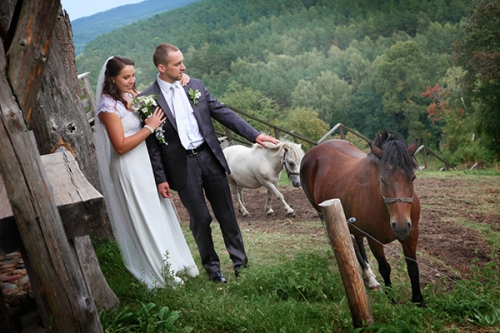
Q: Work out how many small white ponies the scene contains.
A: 1